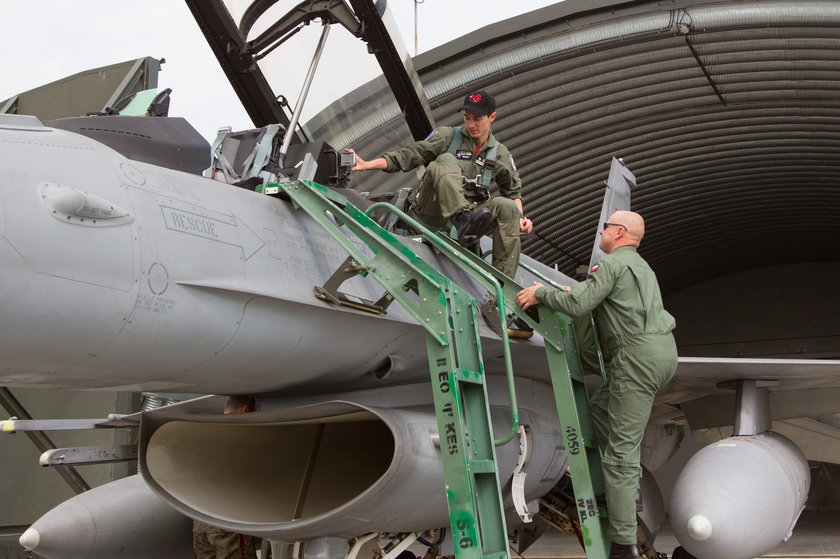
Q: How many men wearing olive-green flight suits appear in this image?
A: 2